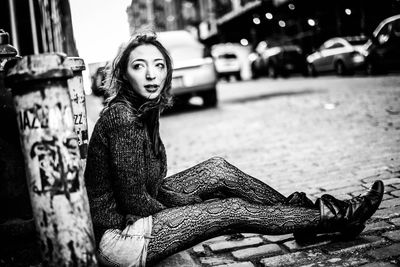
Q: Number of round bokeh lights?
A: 7